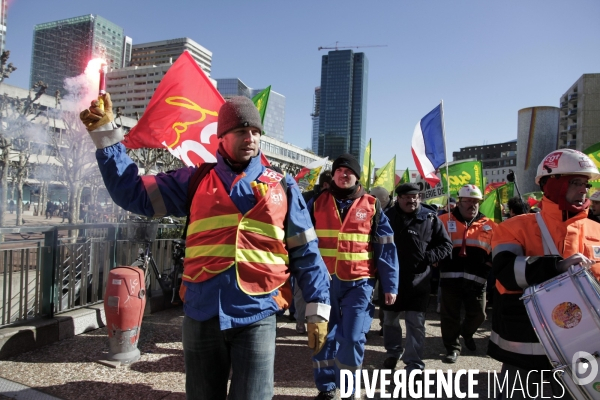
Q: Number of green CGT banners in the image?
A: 0